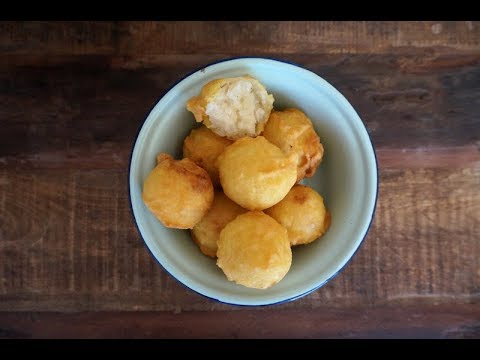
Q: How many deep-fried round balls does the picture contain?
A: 8